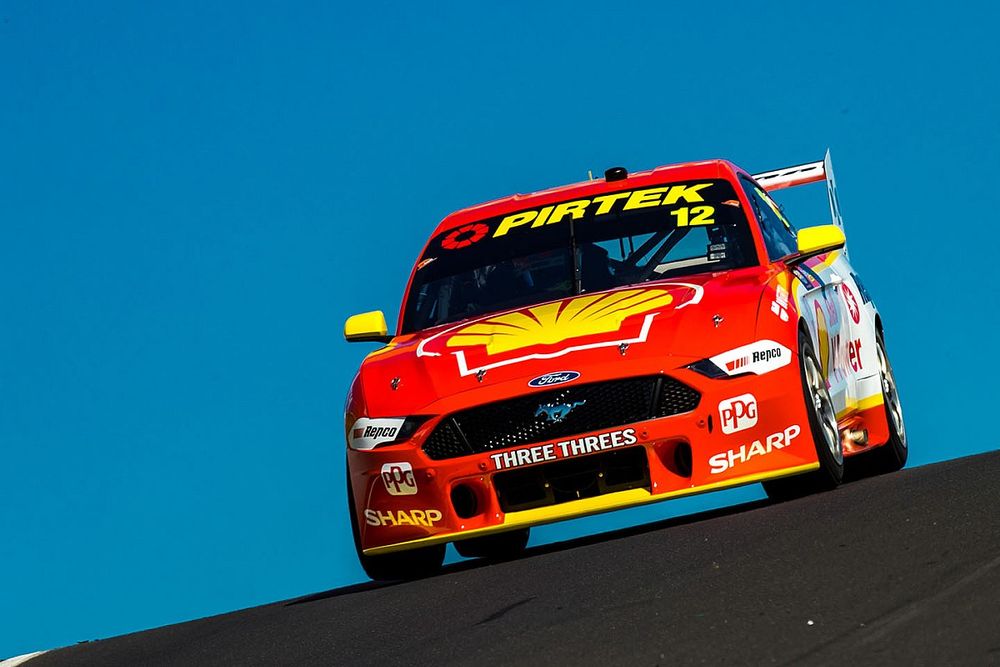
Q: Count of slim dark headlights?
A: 2